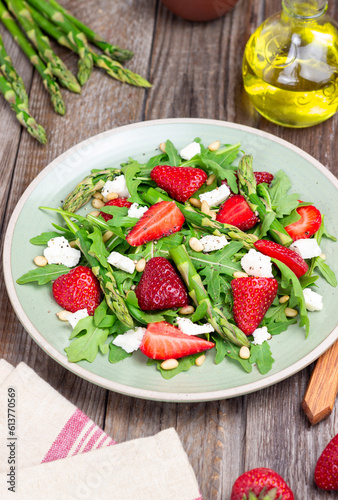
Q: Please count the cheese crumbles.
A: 14